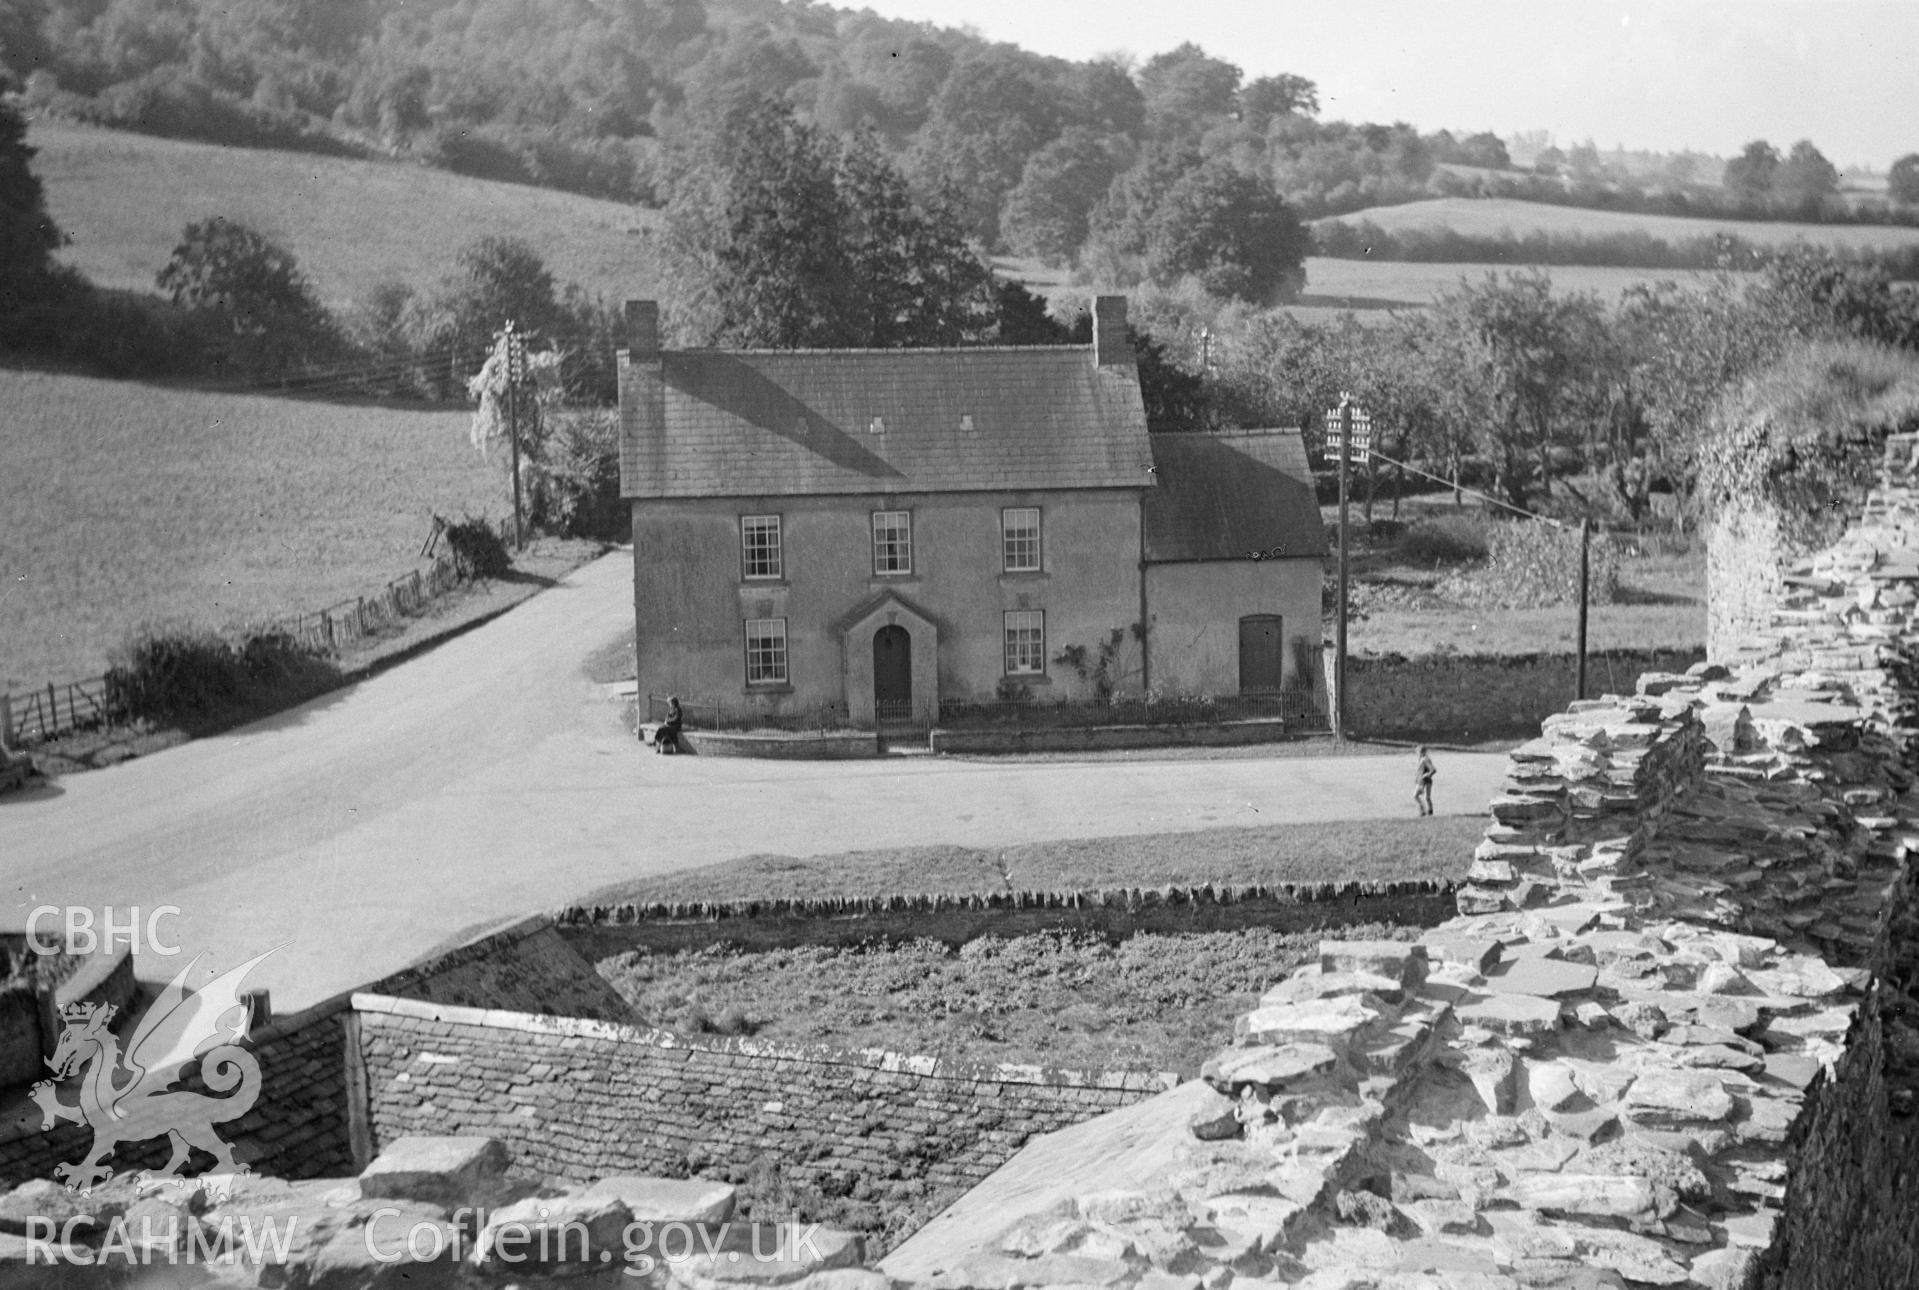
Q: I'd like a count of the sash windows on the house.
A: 5